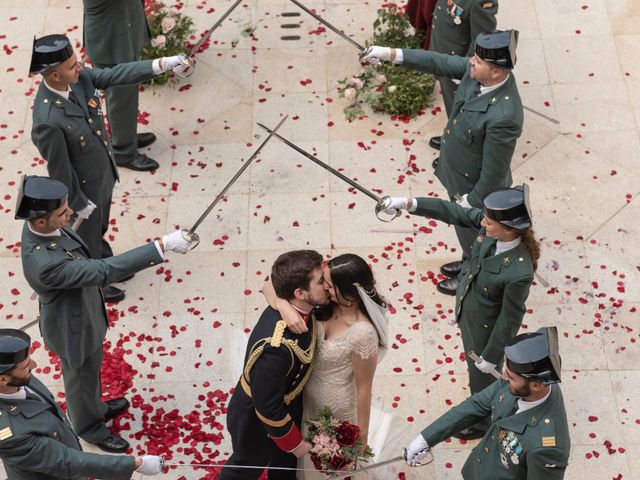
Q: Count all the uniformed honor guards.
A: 8